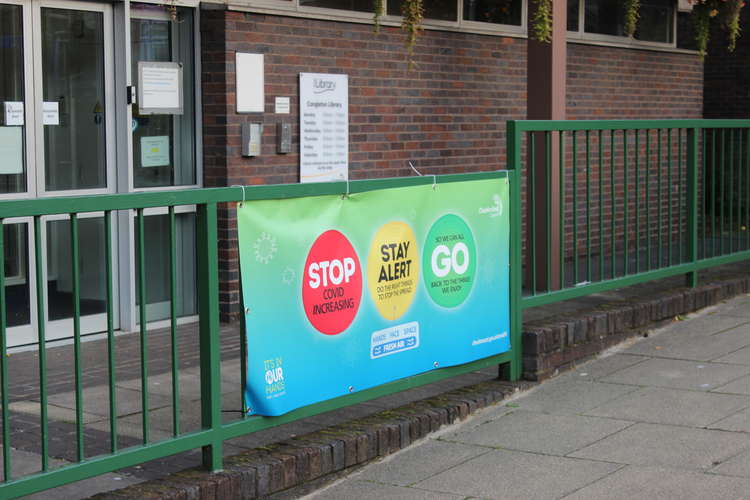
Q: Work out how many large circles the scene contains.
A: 3